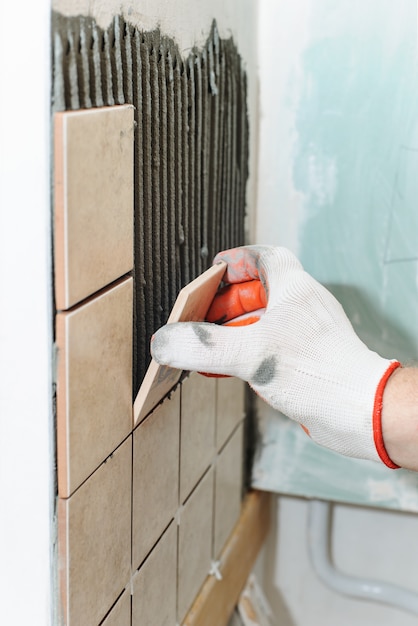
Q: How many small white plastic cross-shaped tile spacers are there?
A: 4